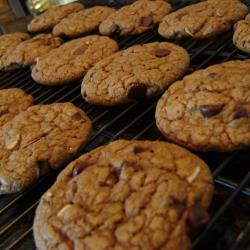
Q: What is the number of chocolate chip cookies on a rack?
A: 13